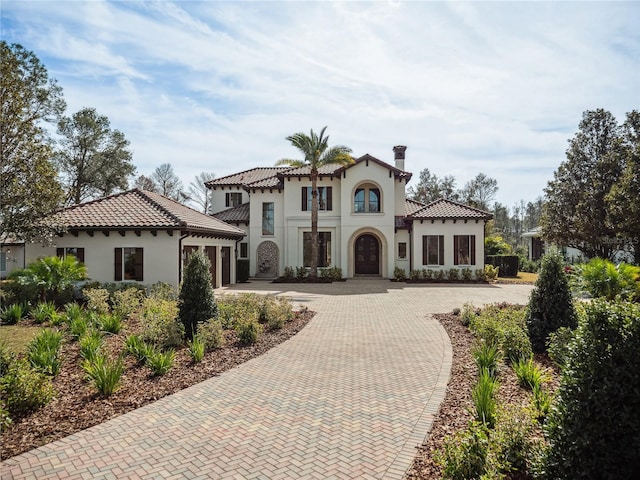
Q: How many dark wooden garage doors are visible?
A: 3